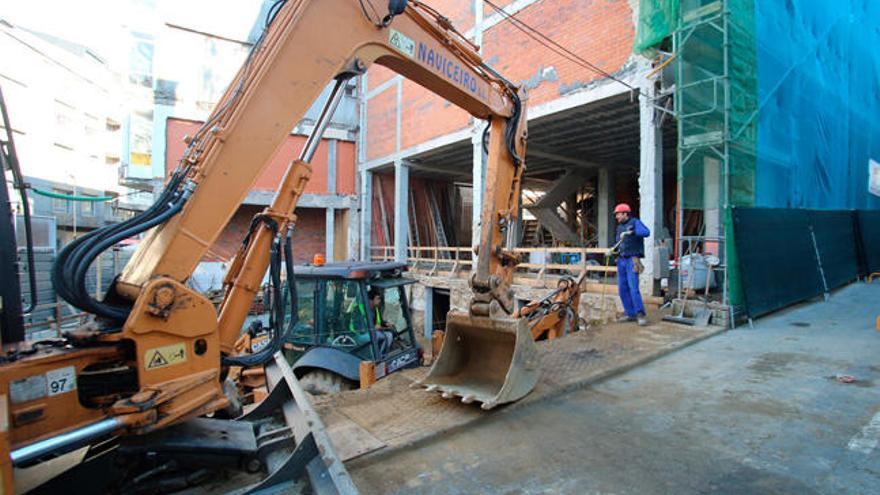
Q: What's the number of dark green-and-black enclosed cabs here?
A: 1